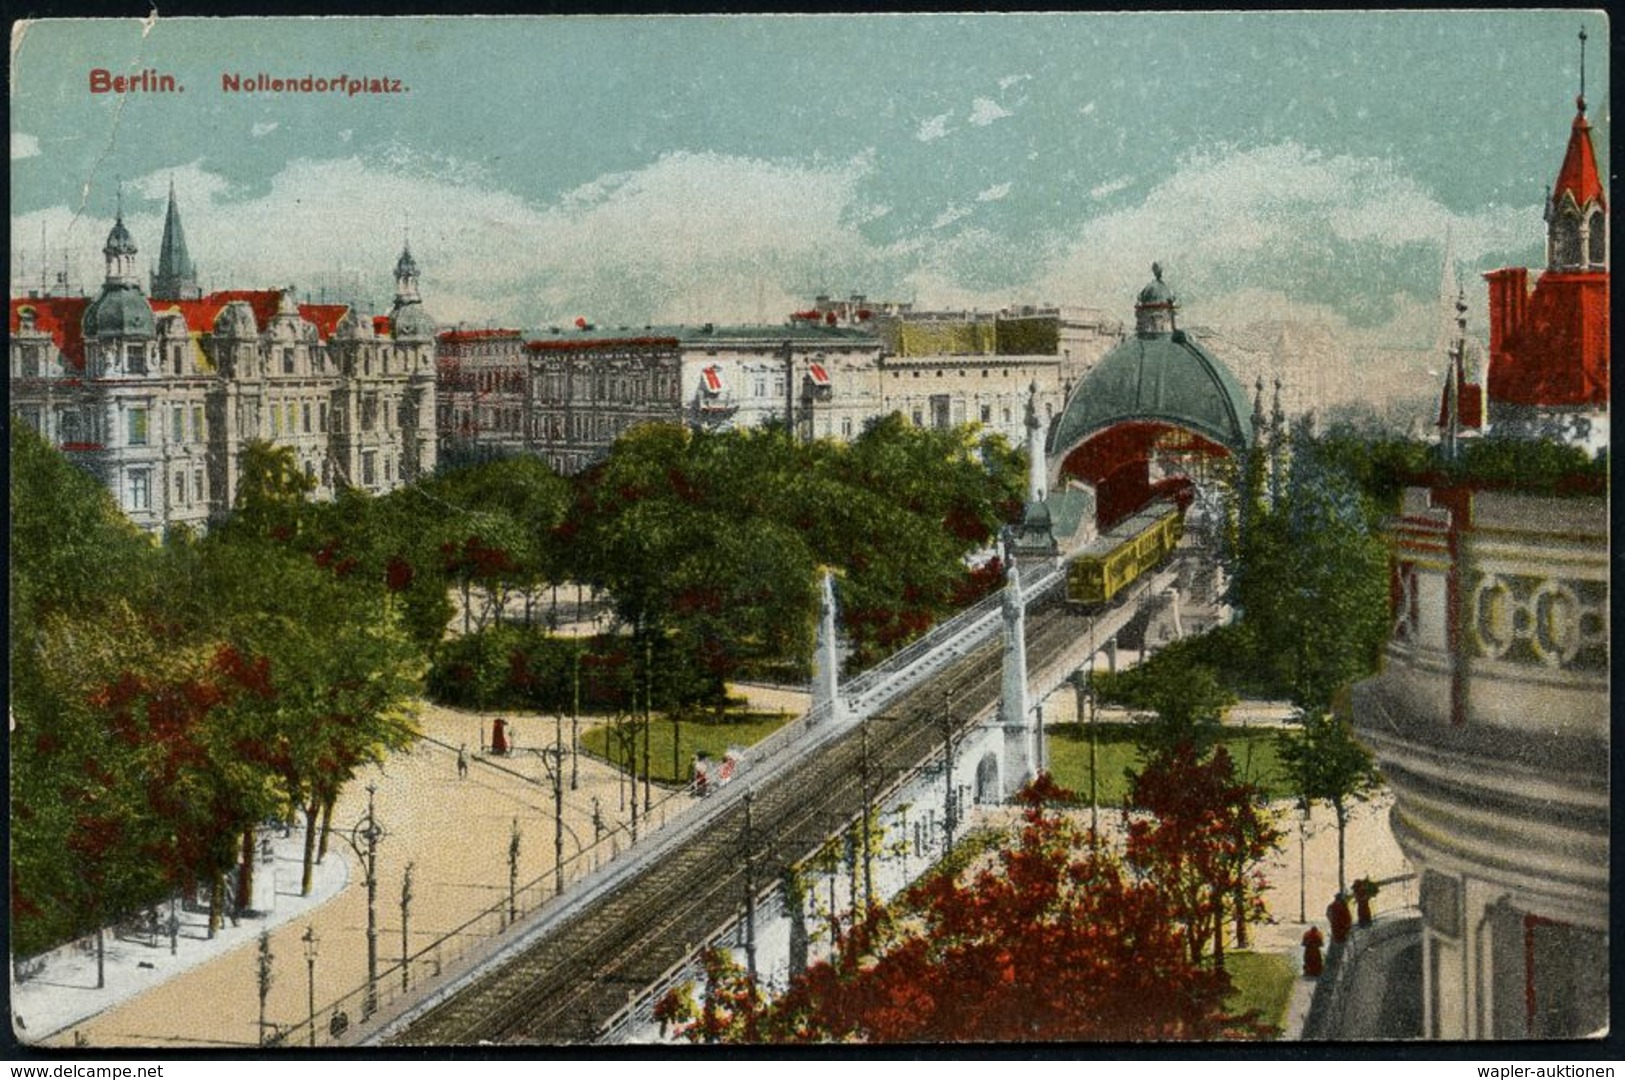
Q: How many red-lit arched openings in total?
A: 1